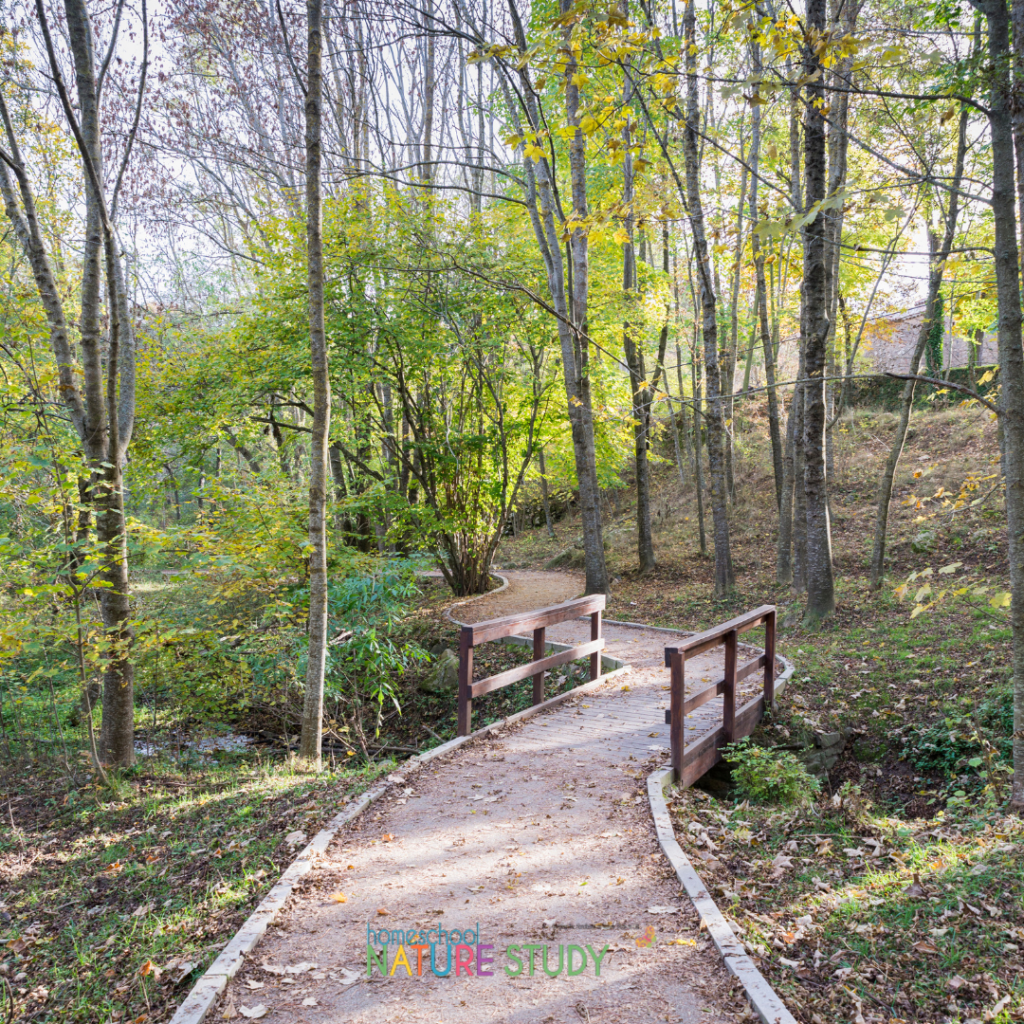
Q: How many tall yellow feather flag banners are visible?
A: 0